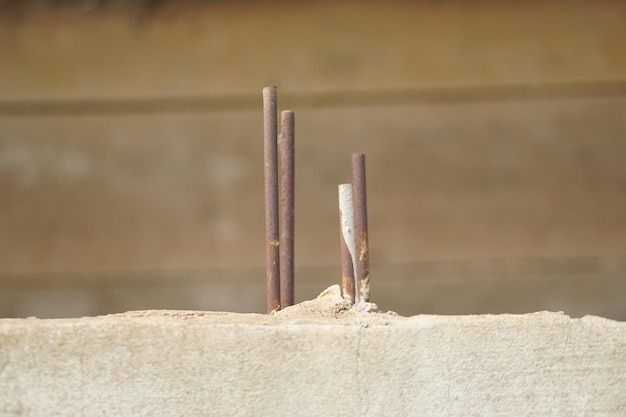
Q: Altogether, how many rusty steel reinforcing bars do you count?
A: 4